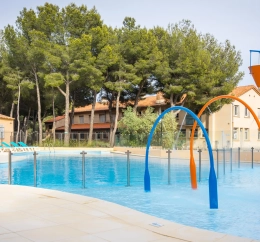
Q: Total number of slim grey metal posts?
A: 11